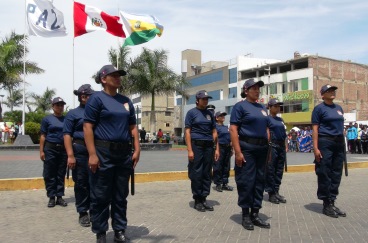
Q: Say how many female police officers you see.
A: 8